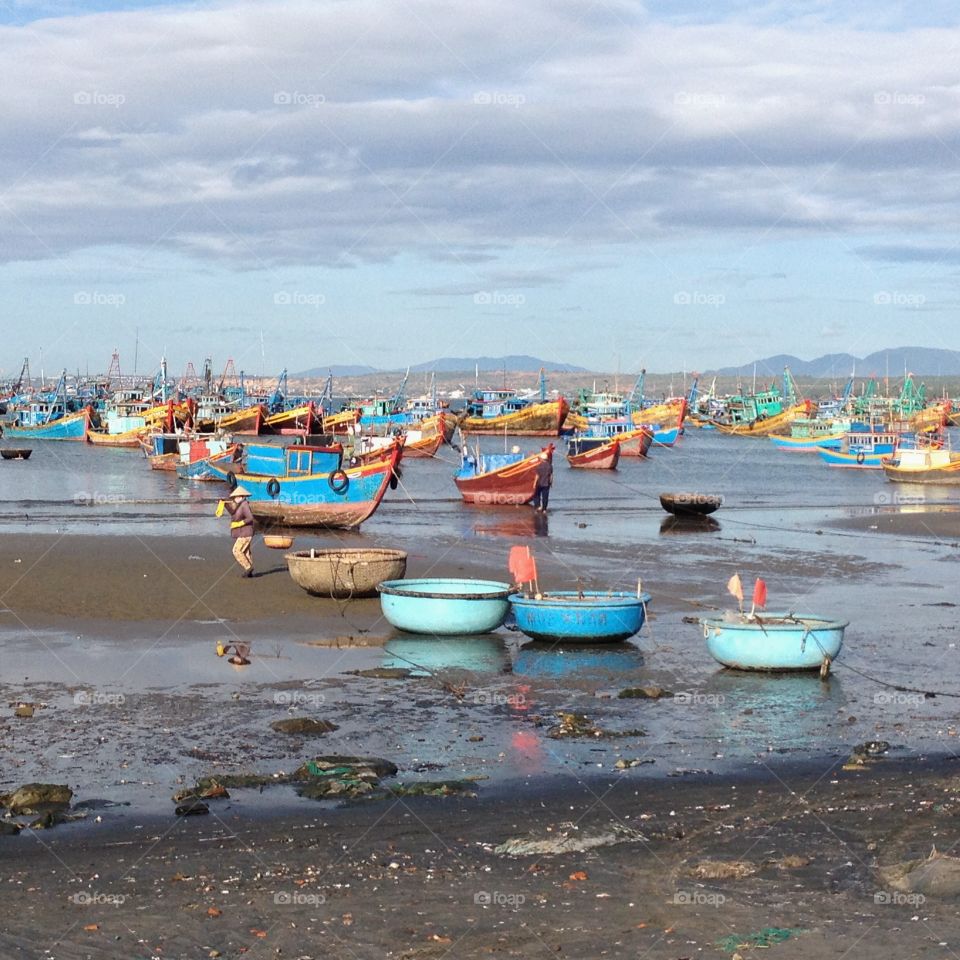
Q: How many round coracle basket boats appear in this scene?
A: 6